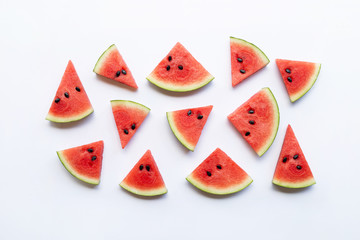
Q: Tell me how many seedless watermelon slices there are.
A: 0